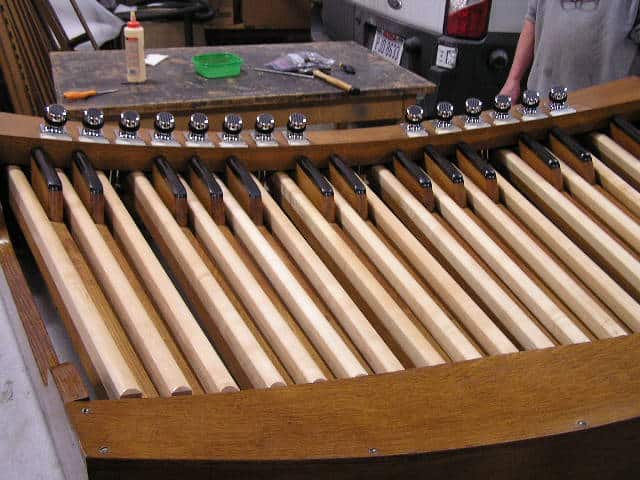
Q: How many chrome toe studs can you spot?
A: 14